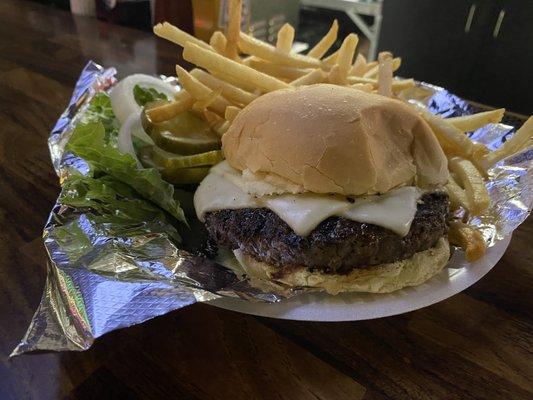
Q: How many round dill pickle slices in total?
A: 3